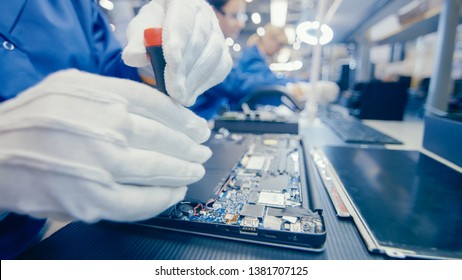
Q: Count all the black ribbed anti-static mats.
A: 1